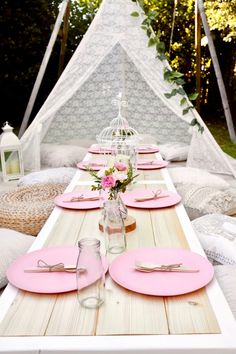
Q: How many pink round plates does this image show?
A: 8